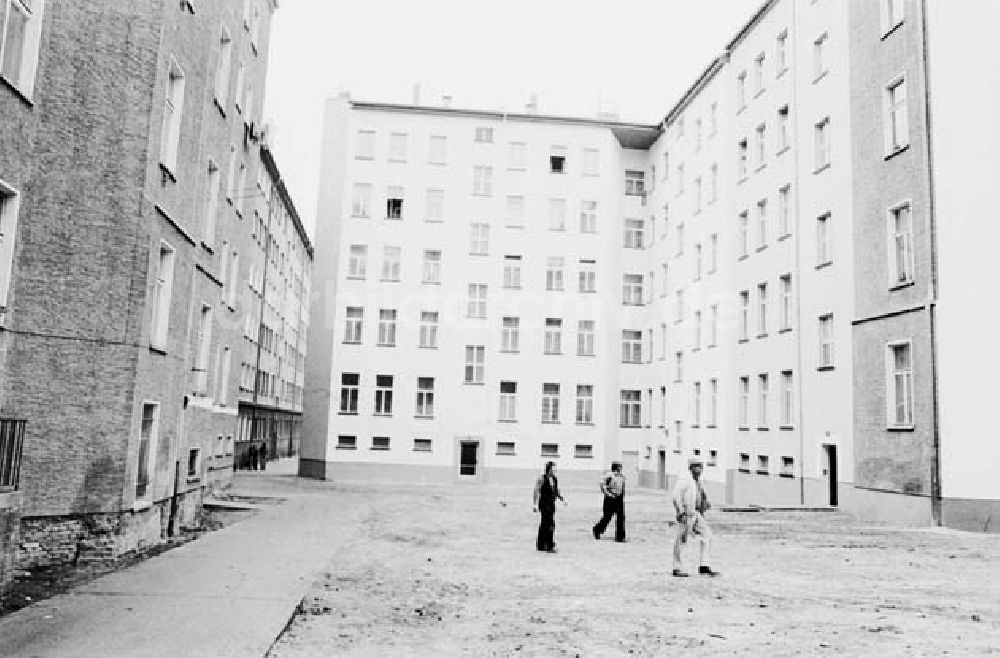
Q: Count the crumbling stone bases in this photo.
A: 1